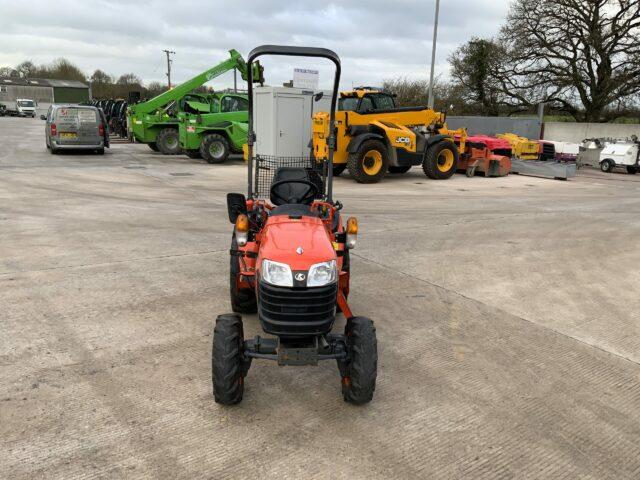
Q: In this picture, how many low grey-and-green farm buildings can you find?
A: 1